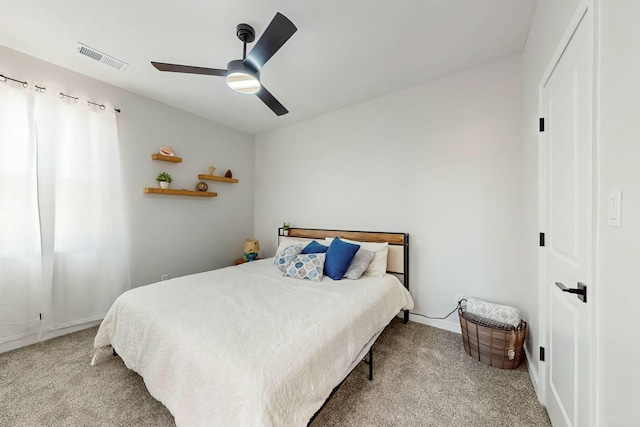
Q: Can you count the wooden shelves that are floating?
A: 3